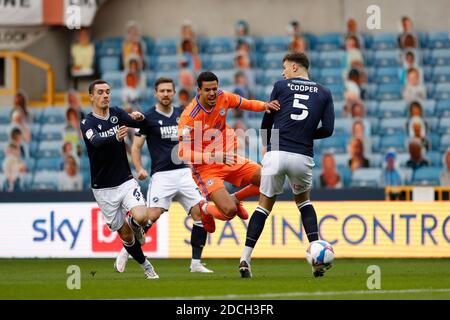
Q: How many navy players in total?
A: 3